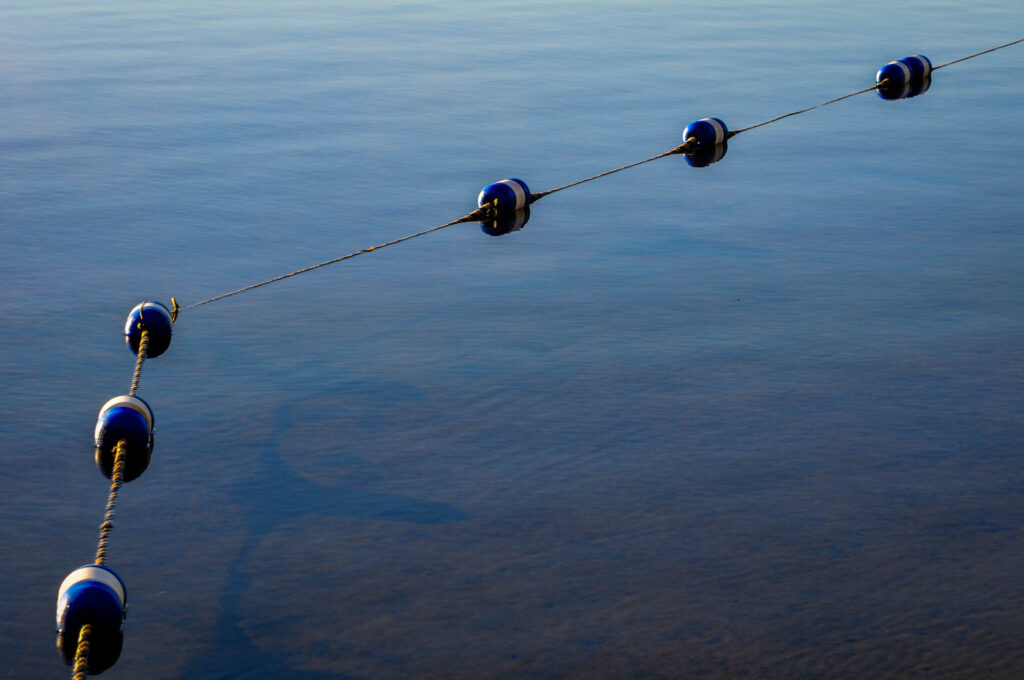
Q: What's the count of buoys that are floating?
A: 7